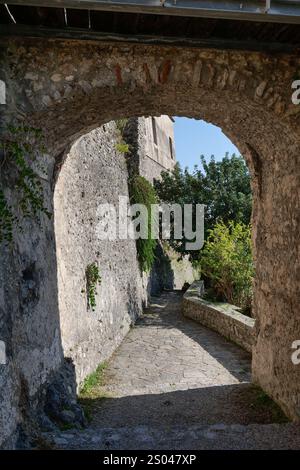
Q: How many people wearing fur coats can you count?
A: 0